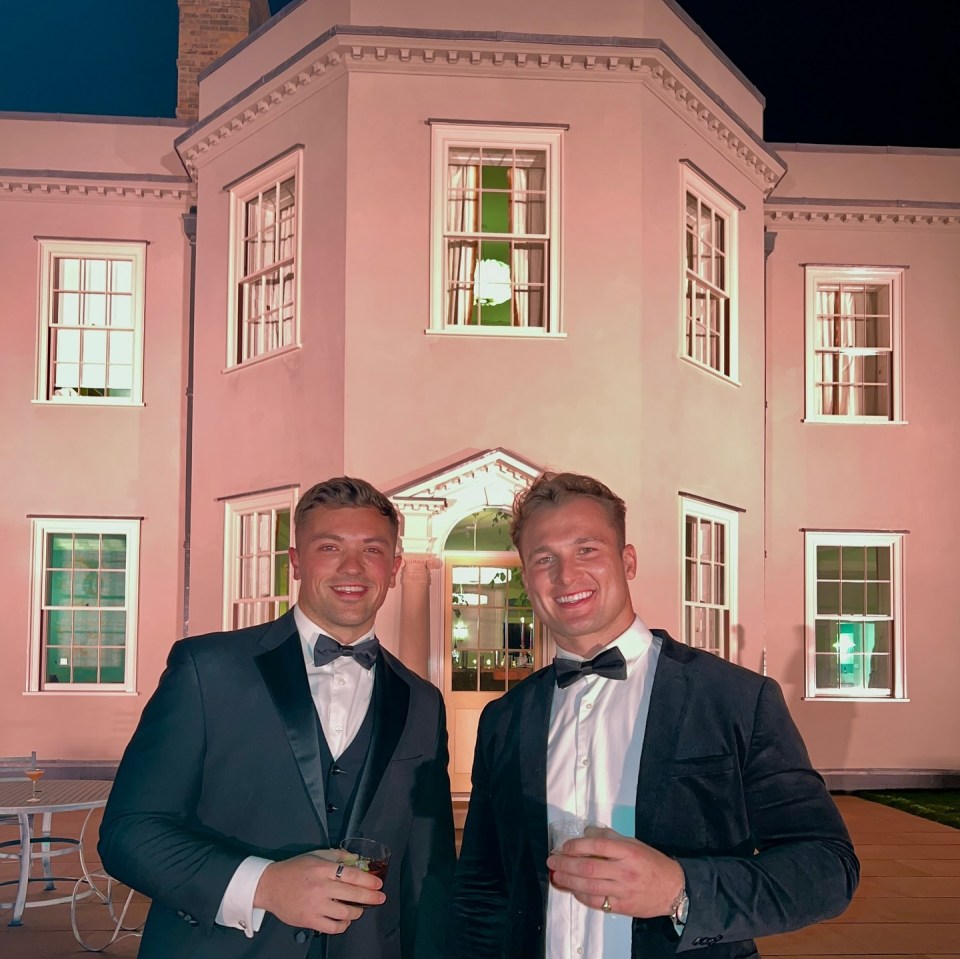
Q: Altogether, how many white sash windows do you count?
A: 9